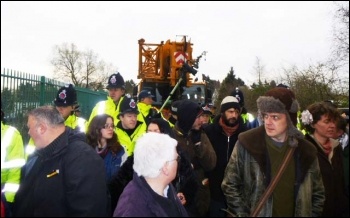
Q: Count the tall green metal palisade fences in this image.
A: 1